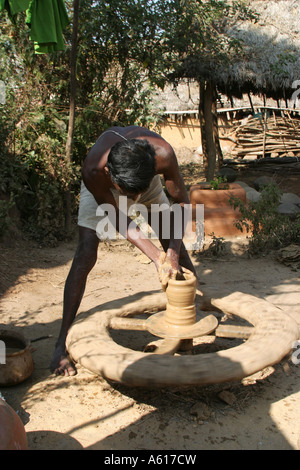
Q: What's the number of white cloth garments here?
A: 1